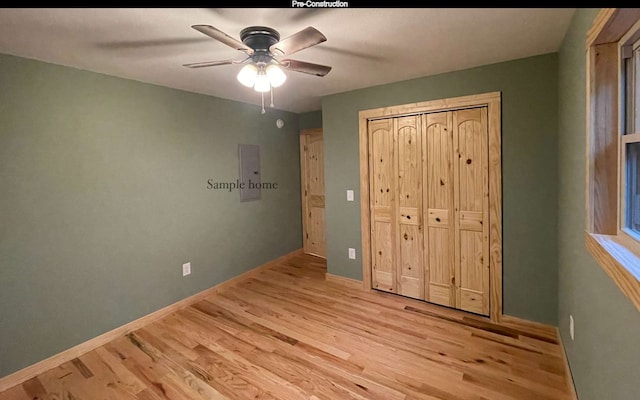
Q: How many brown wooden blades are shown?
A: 4